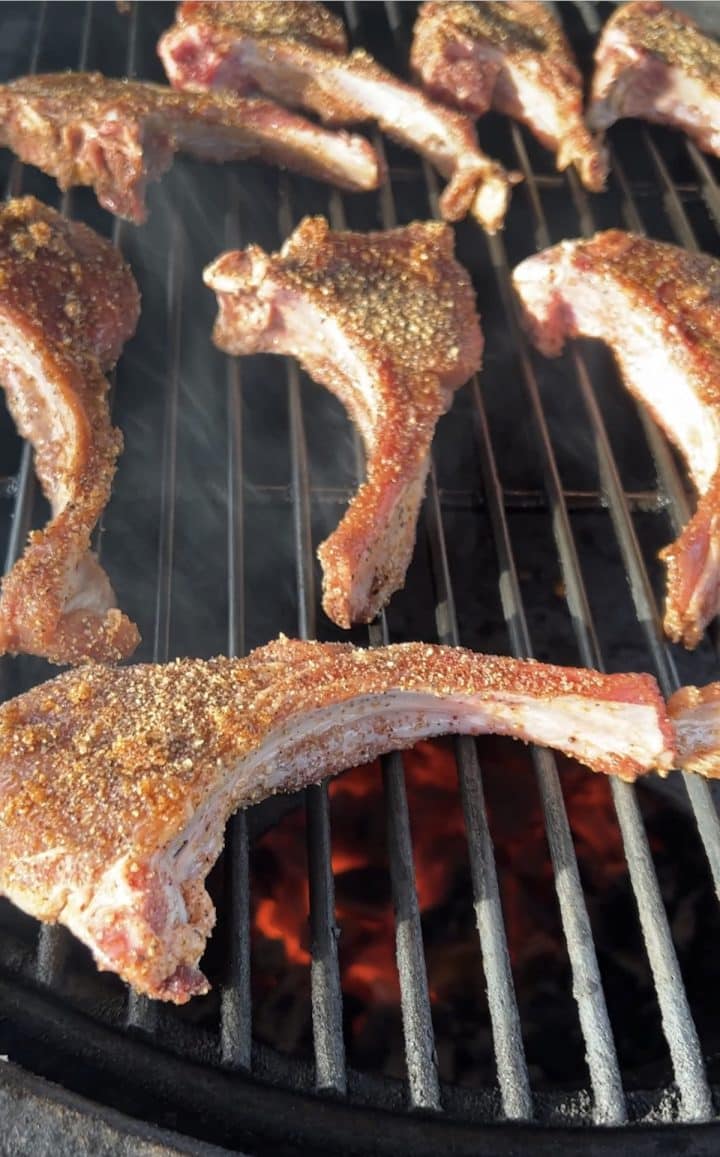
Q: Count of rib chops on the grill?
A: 8